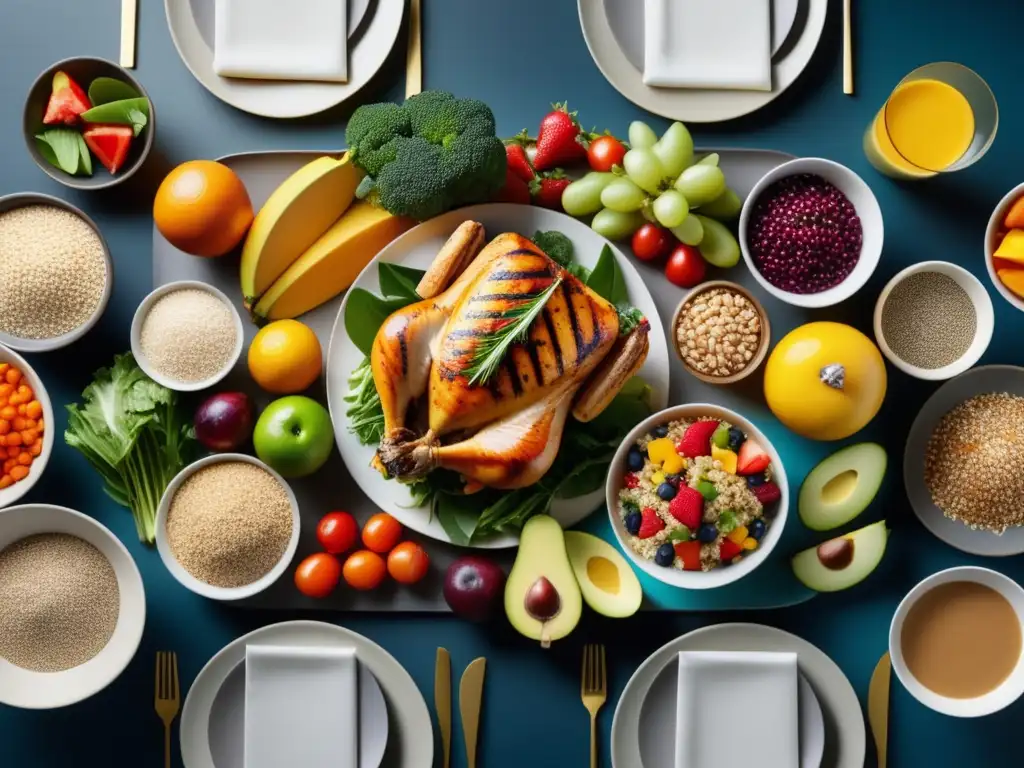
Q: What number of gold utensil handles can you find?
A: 8